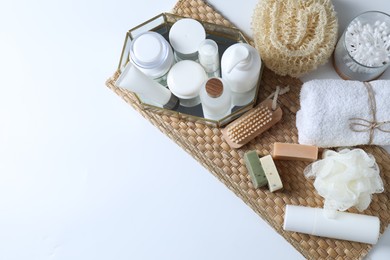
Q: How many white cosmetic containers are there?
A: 8